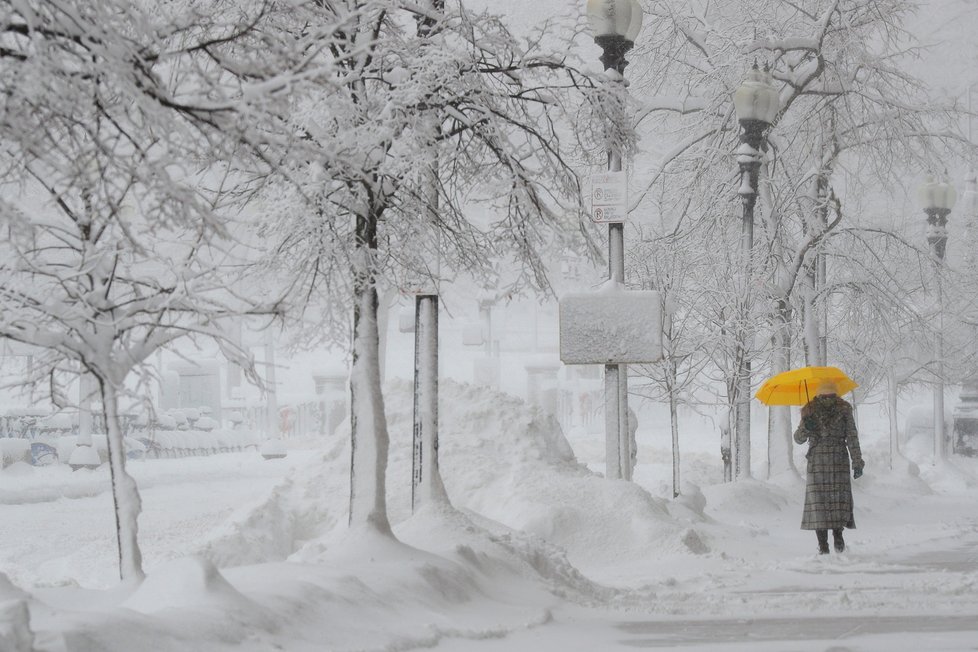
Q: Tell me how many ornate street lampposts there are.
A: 3